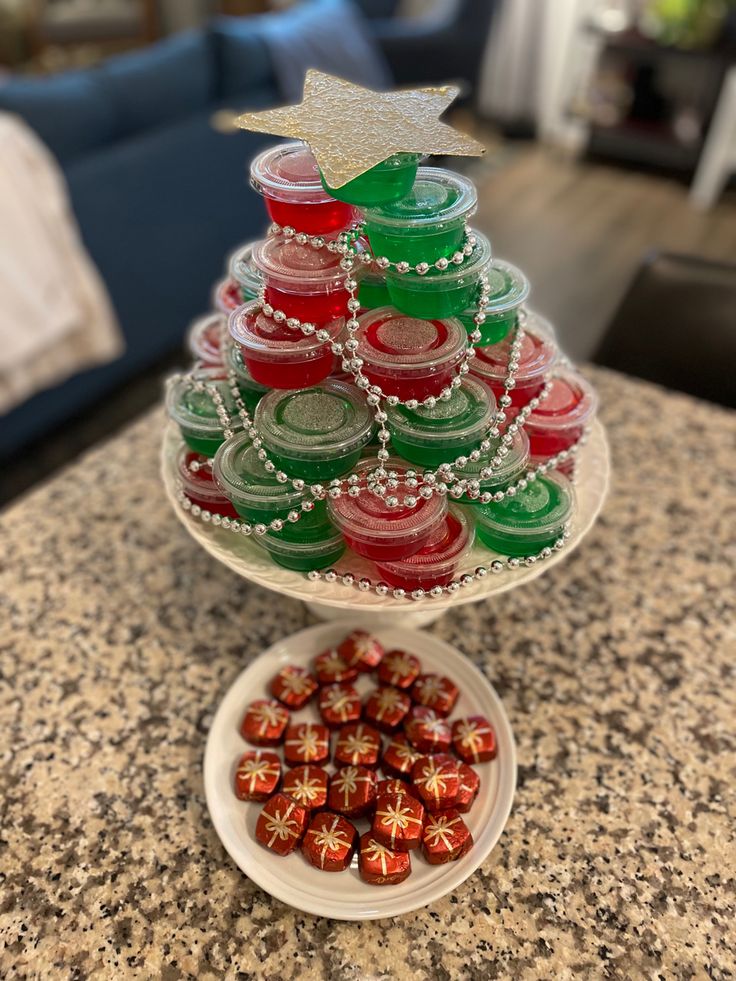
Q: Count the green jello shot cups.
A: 14